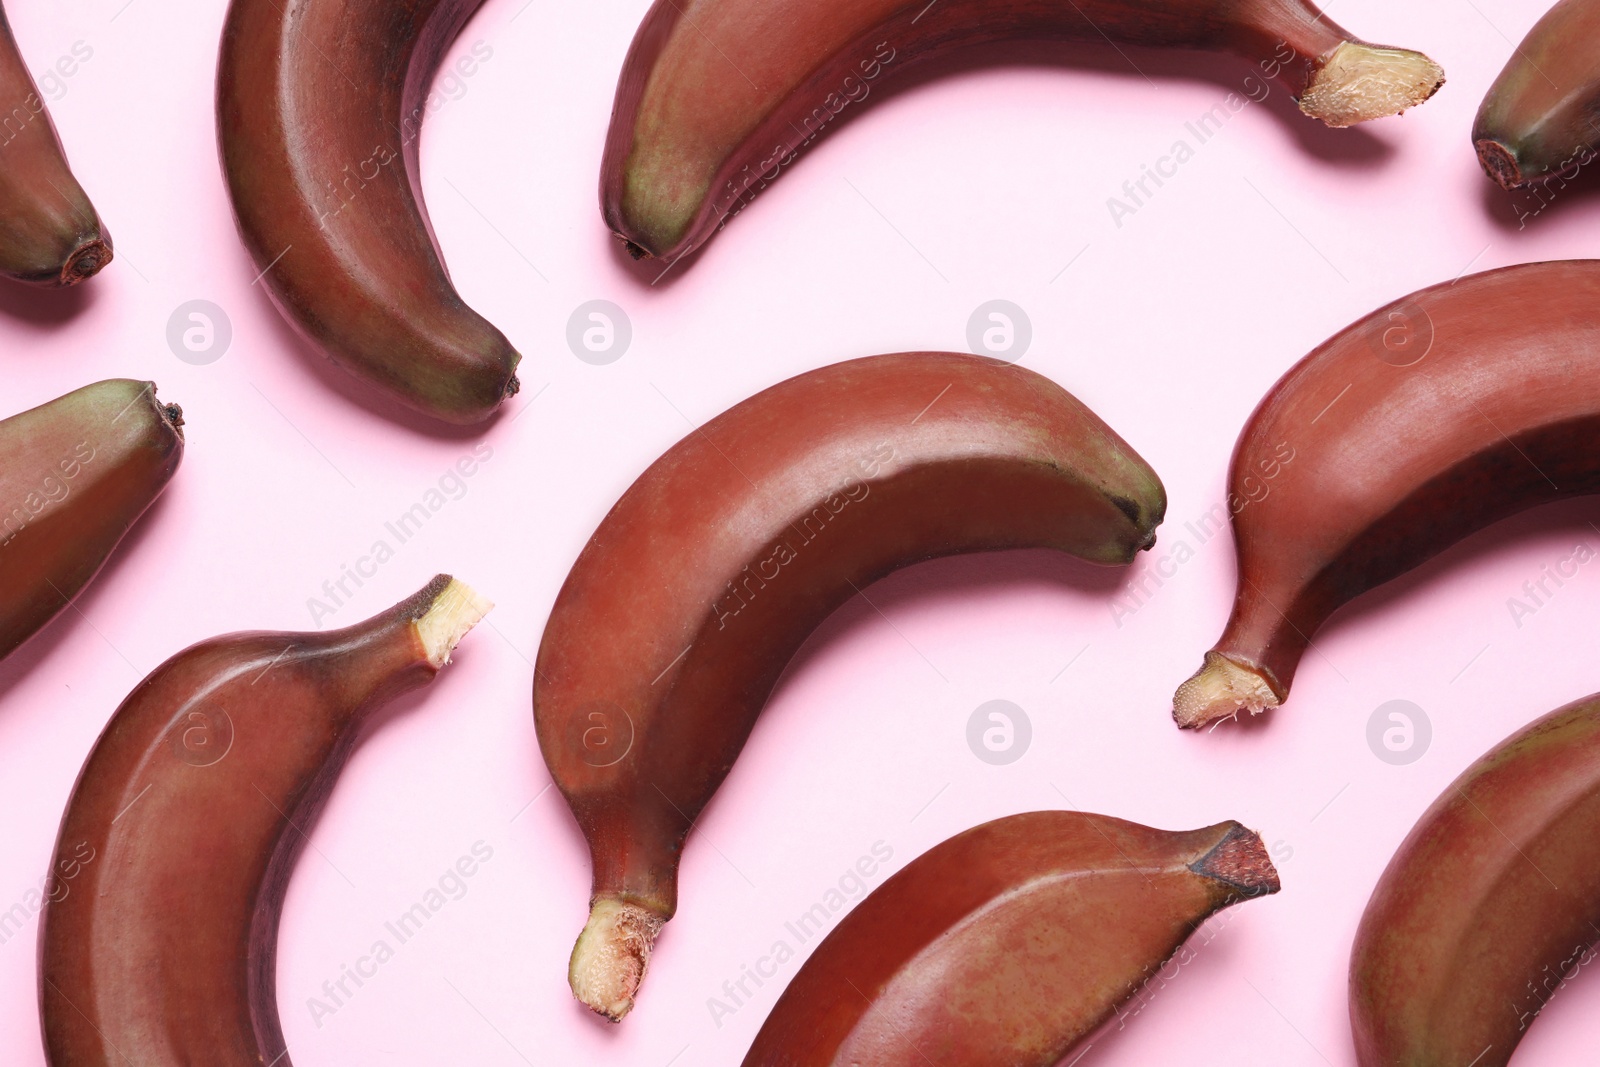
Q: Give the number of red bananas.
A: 10